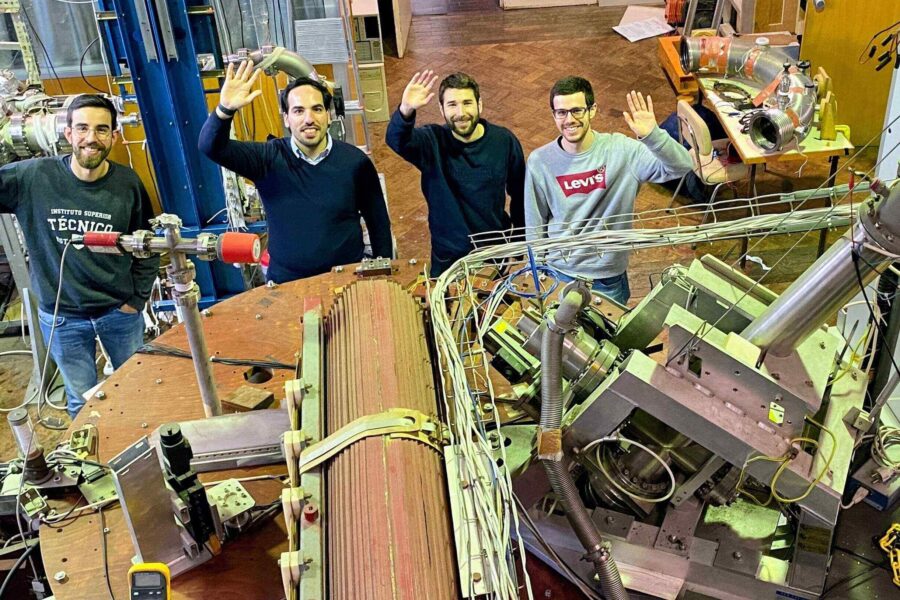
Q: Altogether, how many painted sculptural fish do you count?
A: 0